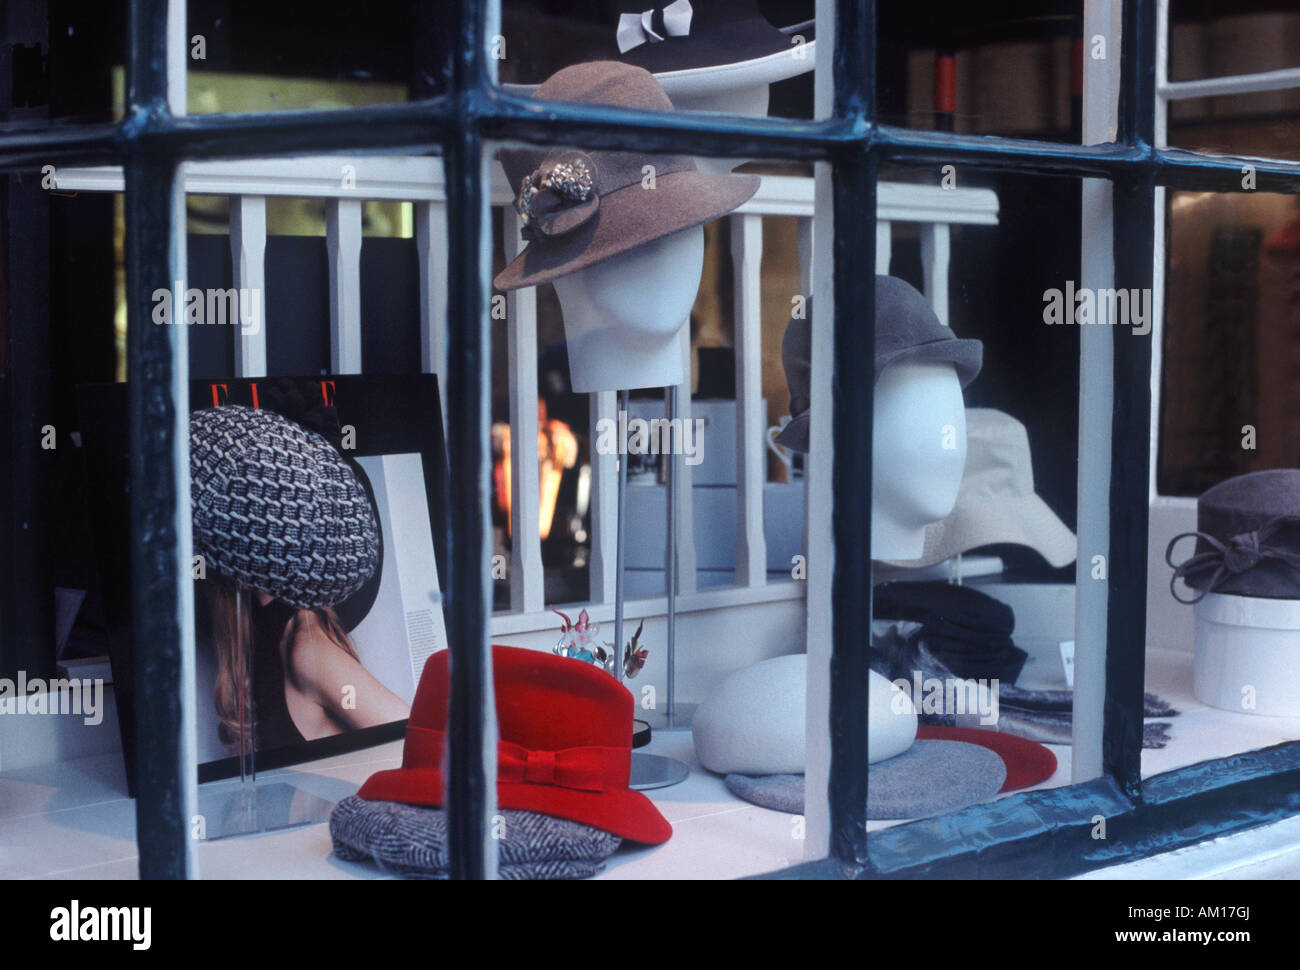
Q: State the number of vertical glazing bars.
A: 4